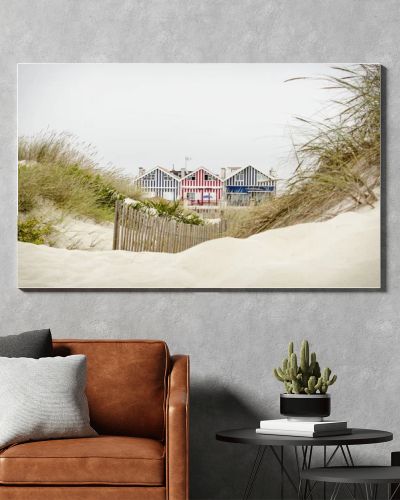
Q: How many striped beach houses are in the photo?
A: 3